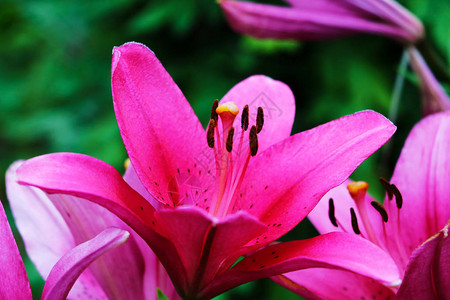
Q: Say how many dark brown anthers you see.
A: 11